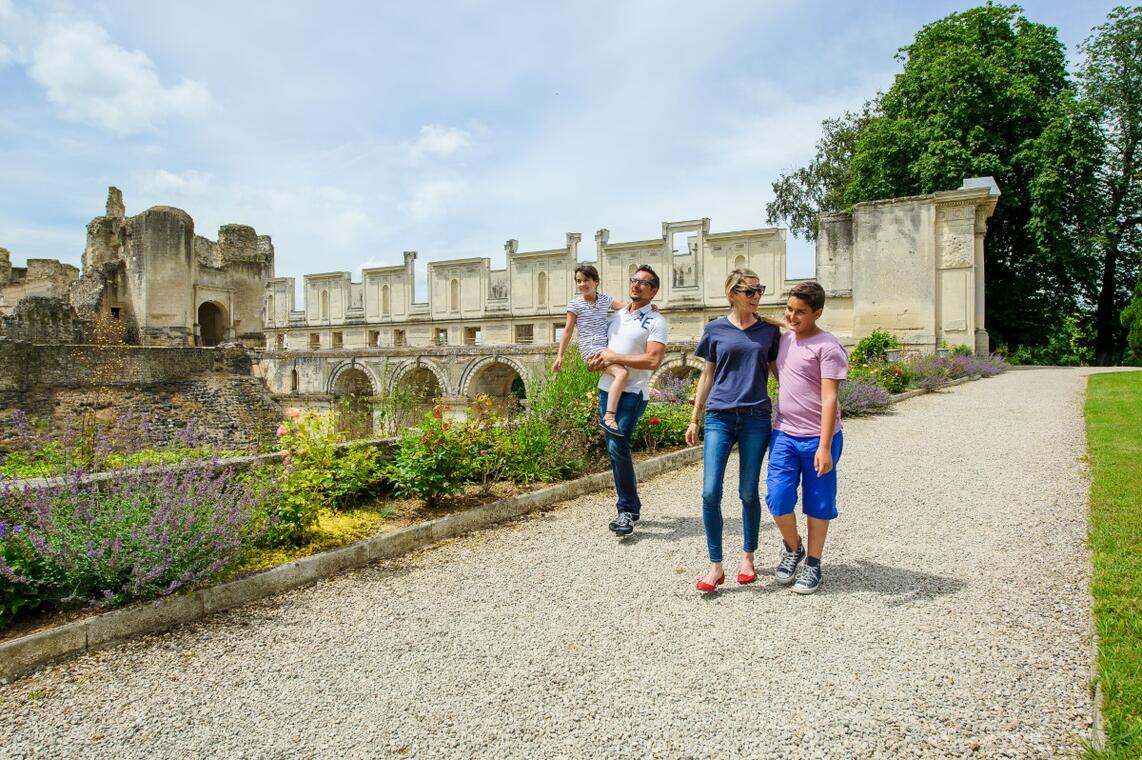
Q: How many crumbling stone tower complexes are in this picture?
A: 1